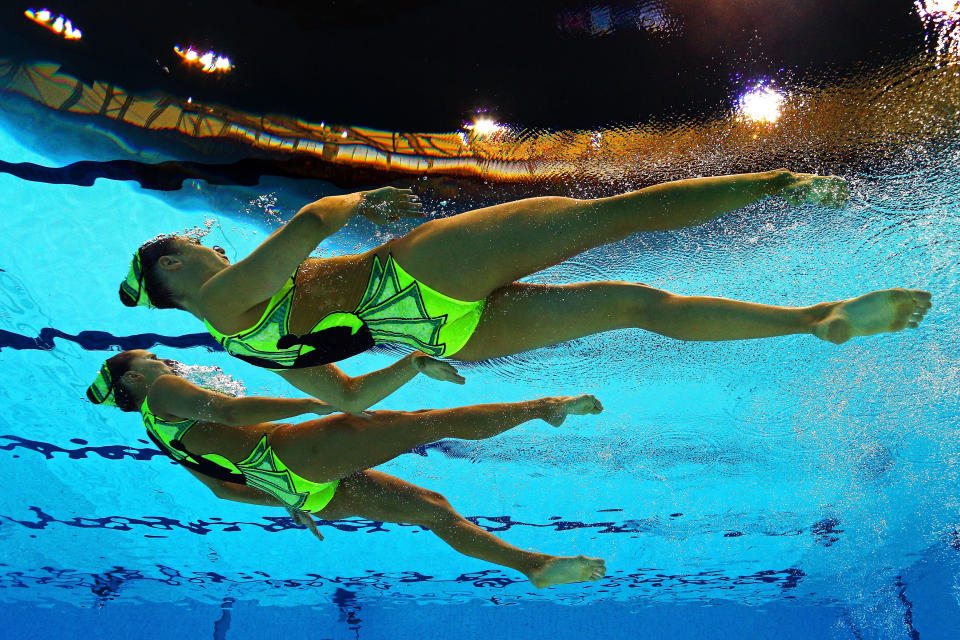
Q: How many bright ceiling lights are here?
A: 5